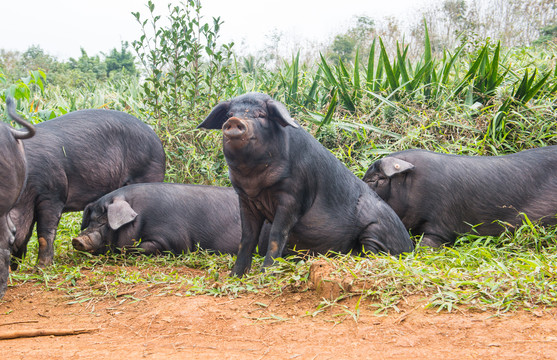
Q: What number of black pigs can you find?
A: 5